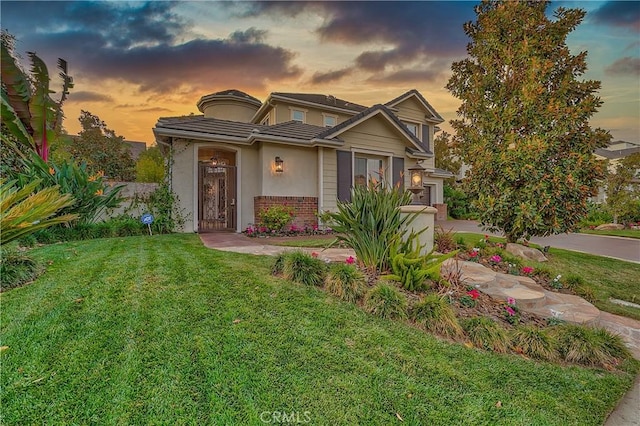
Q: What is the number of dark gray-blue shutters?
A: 3